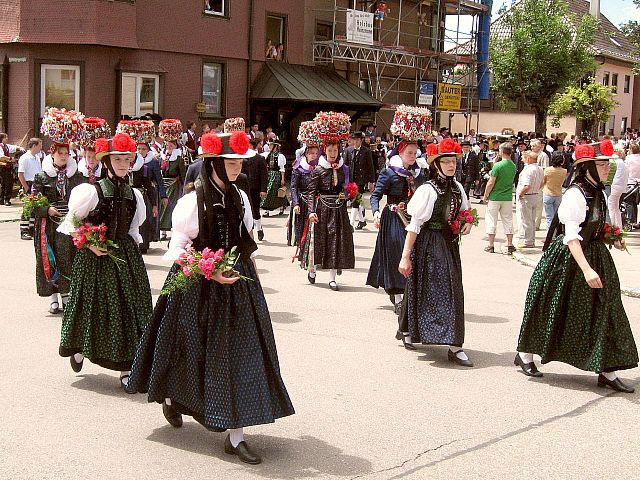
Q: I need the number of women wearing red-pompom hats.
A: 4